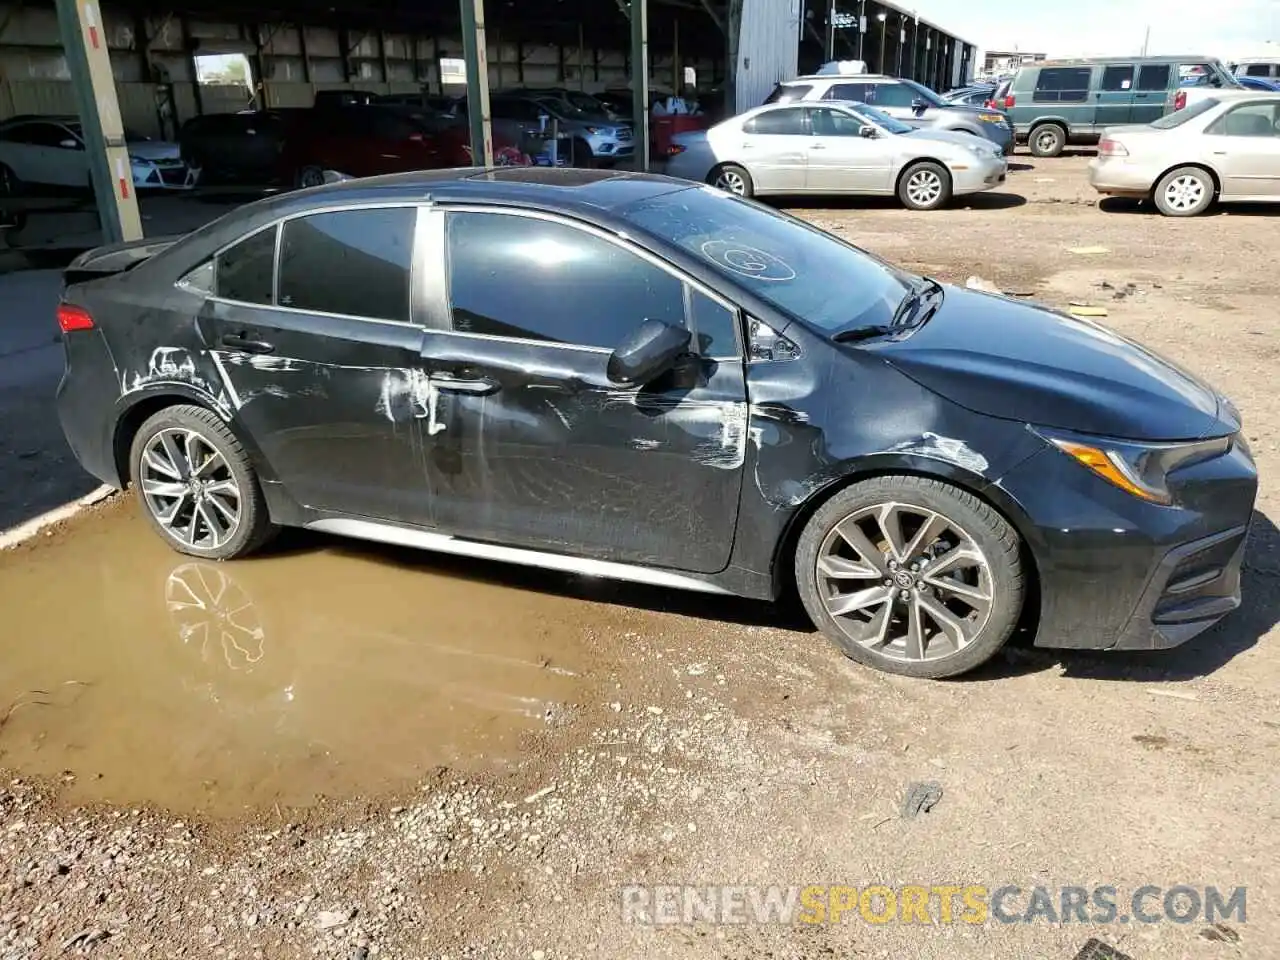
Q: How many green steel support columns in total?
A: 3